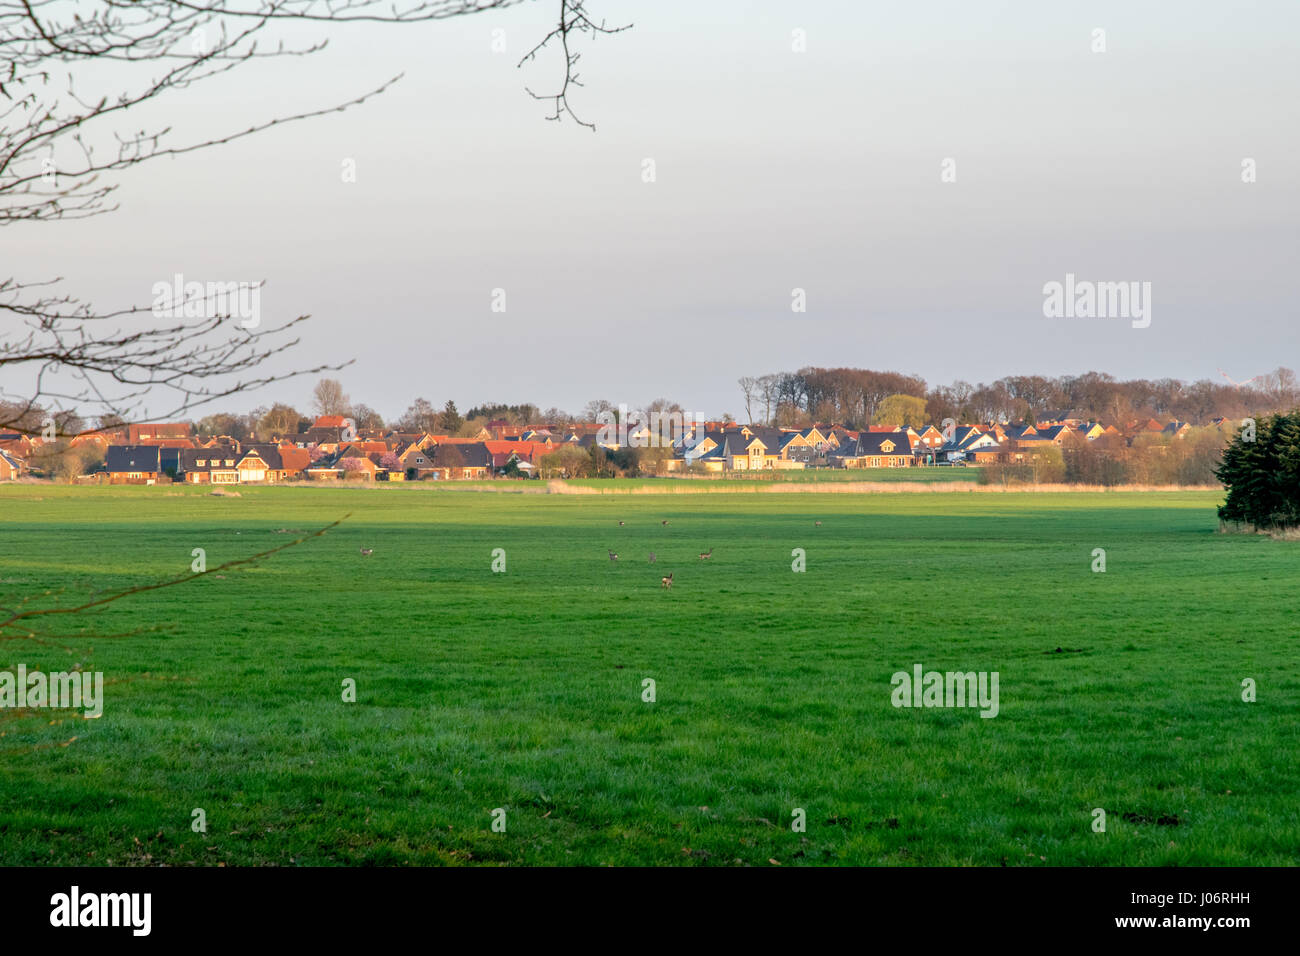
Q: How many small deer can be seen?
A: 8